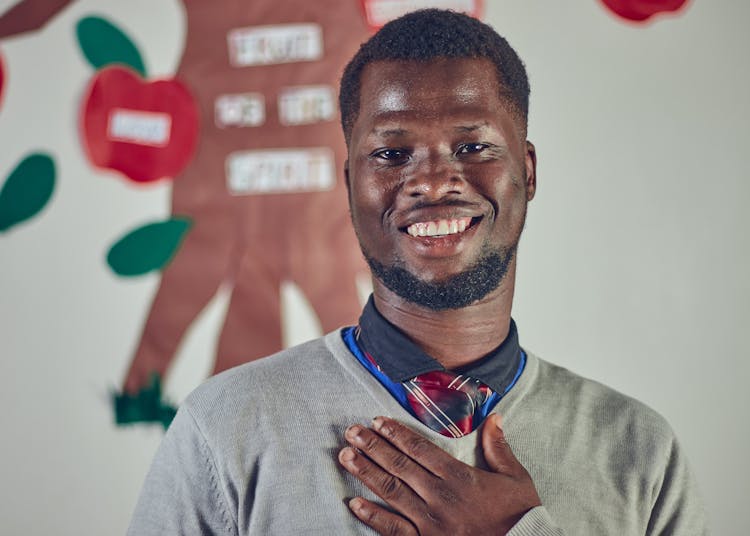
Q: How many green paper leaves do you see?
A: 3